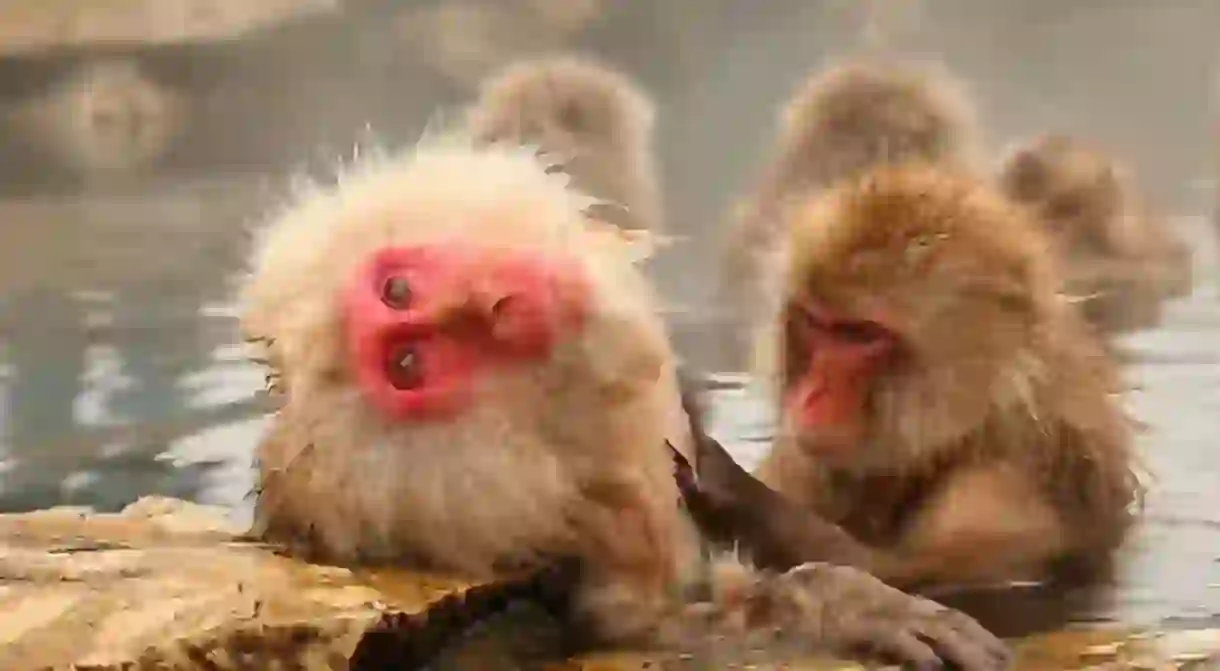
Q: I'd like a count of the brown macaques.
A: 4